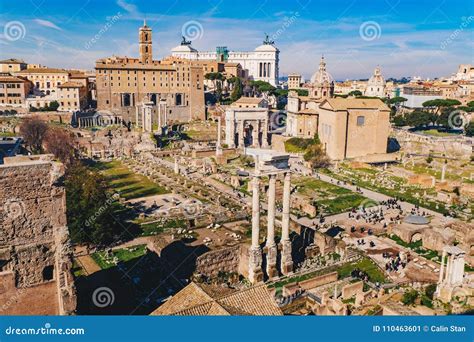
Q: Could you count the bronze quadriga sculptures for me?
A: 2